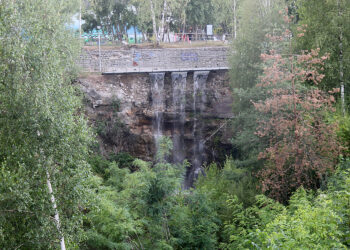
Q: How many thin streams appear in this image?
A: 3